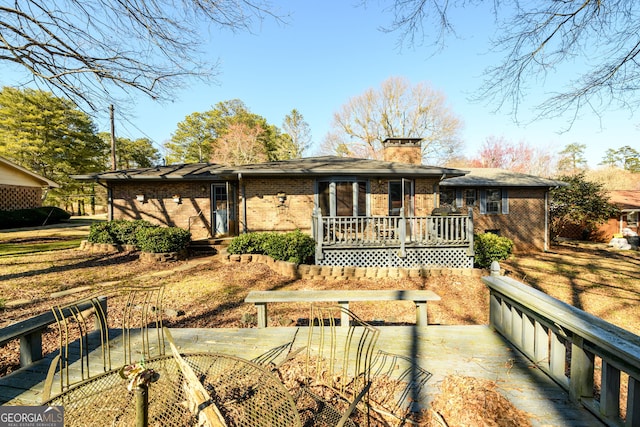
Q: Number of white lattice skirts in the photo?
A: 1